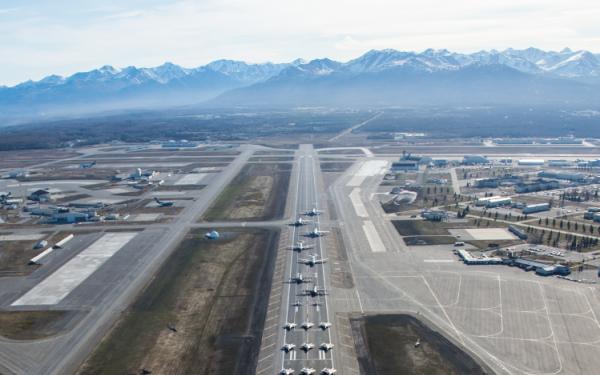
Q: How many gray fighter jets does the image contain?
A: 9